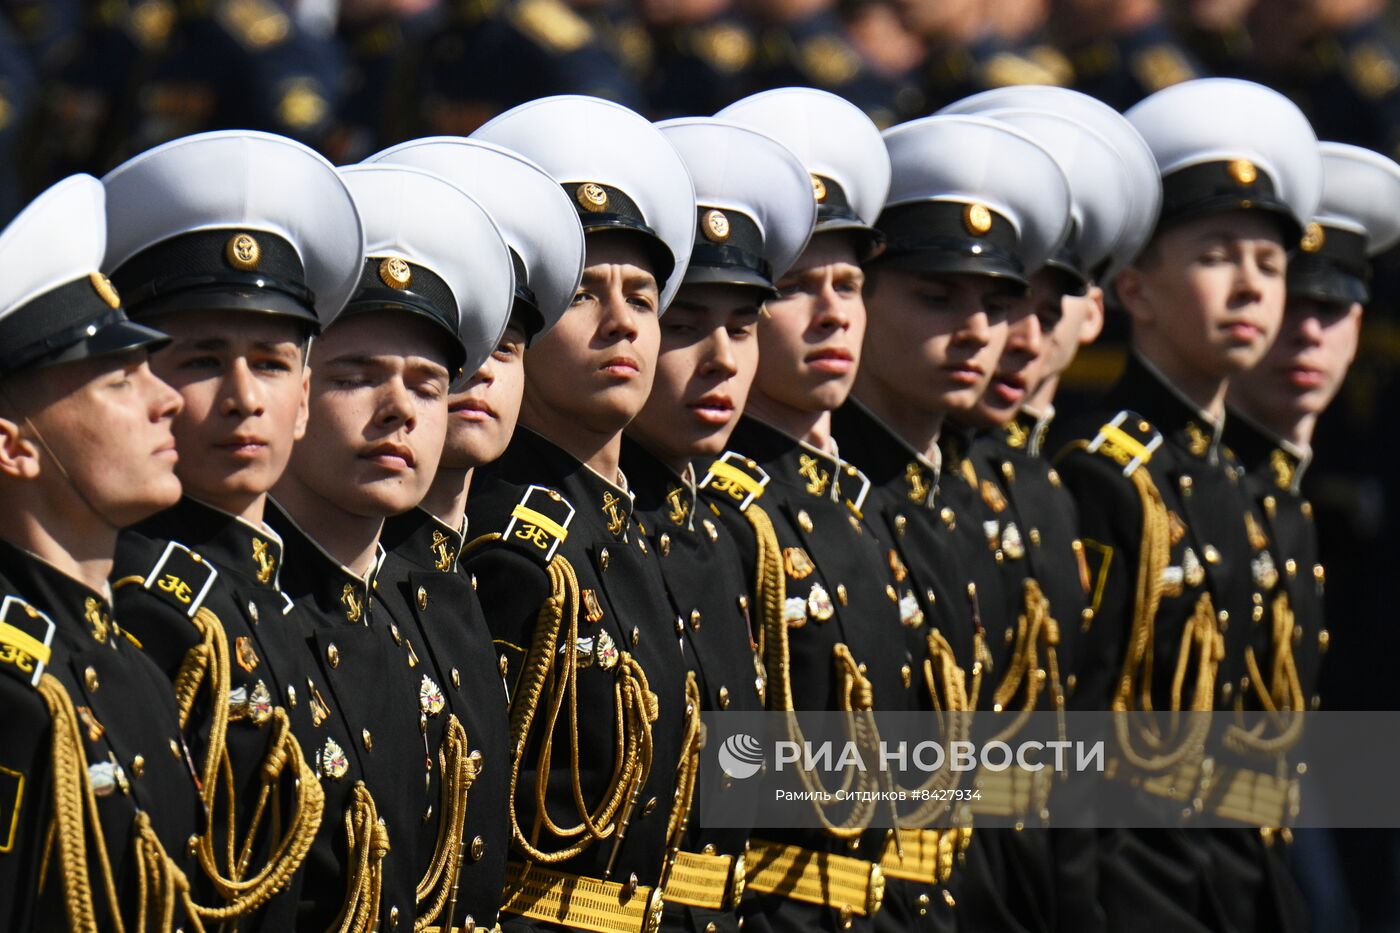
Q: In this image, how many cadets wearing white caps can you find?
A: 12